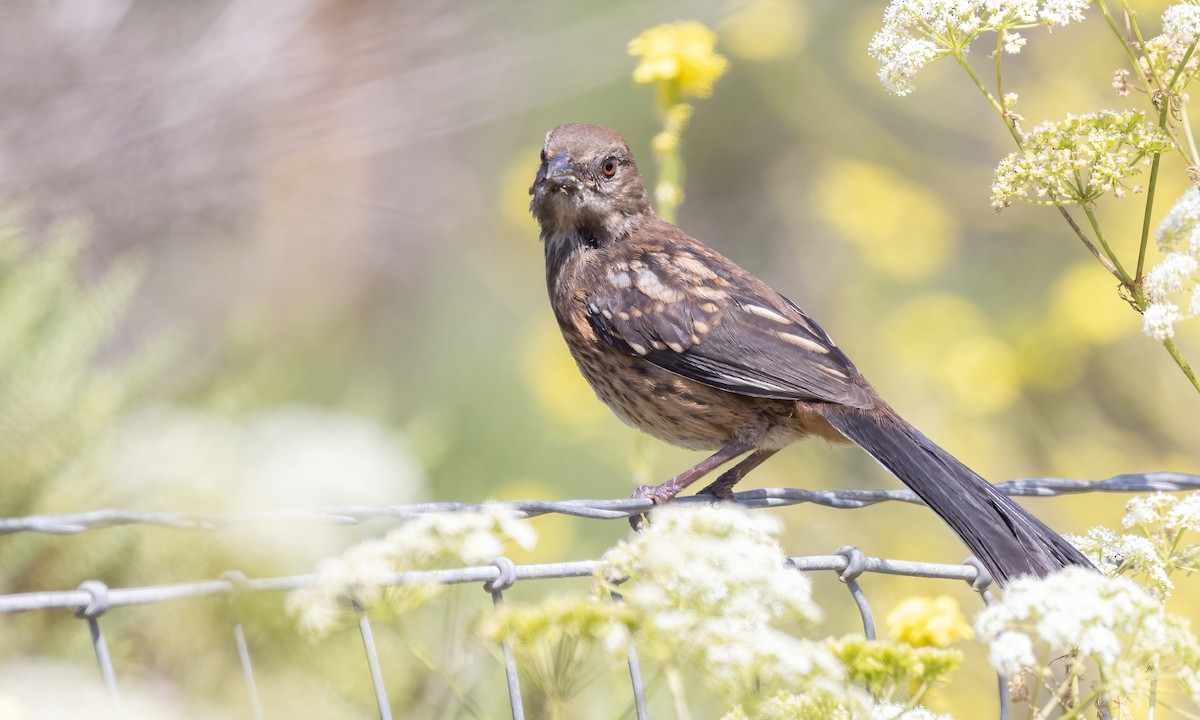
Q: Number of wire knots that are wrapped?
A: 5